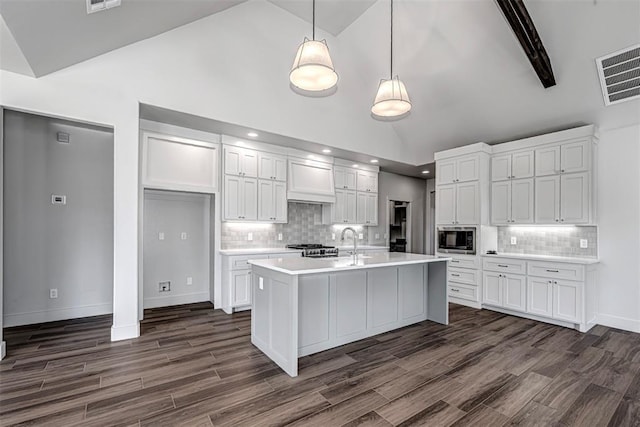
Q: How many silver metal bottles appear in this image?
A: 0